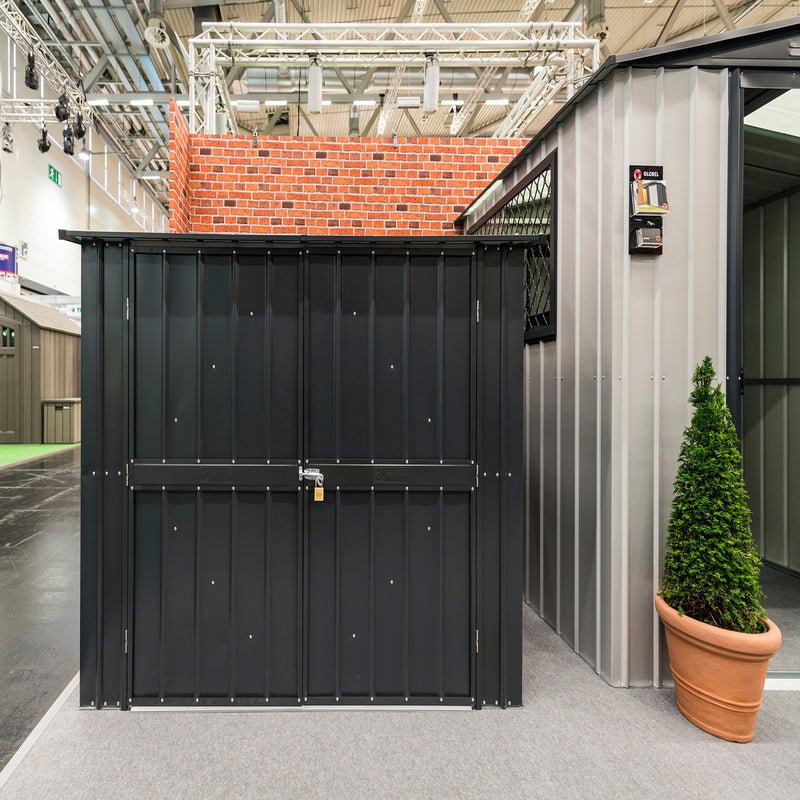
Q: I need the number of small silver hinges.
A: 6